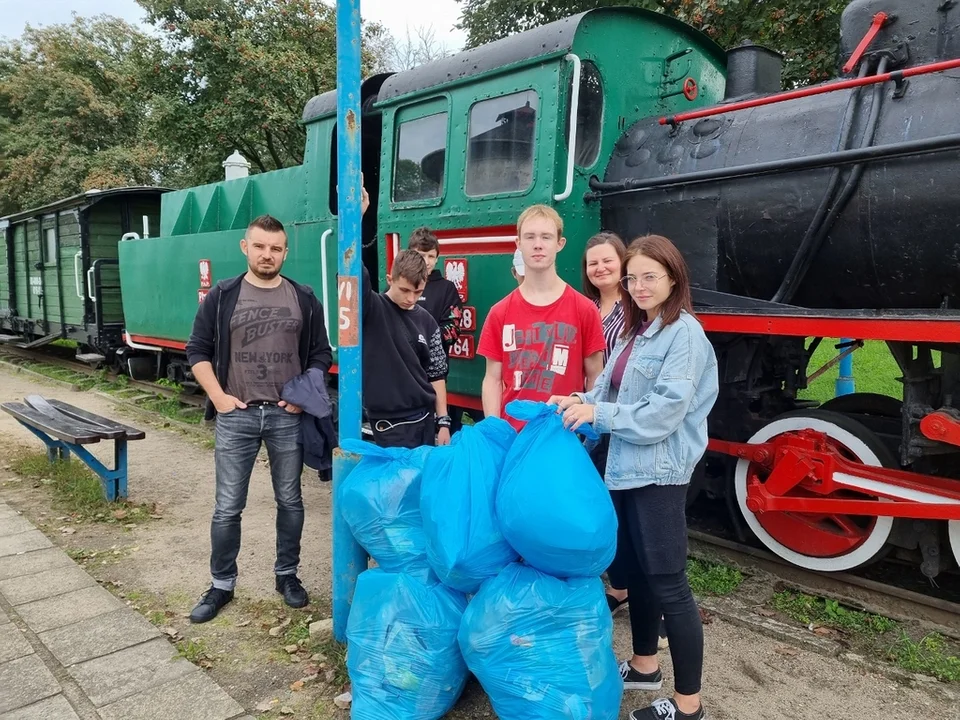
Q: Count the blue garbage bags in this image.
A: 5